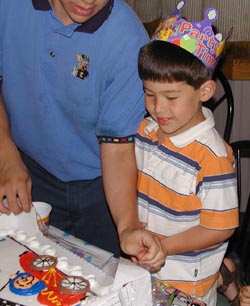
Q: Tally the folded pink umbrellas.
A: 0